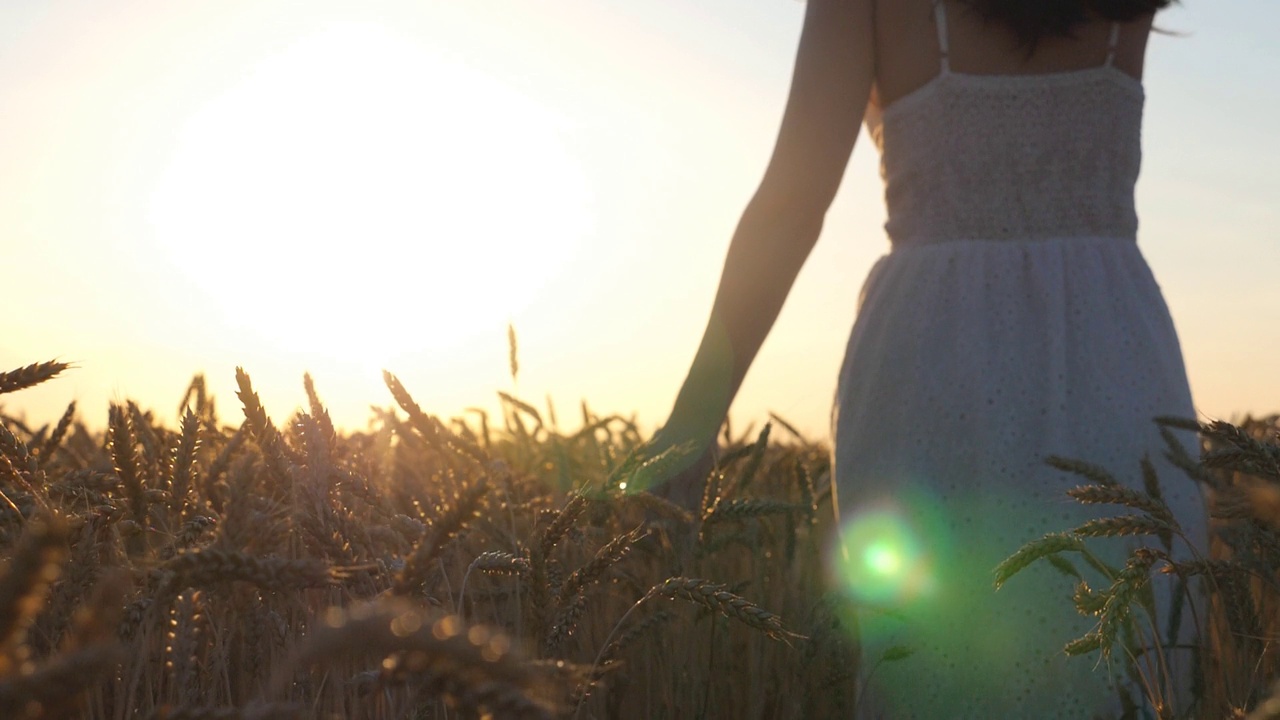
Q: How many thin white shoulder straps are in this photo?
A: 2